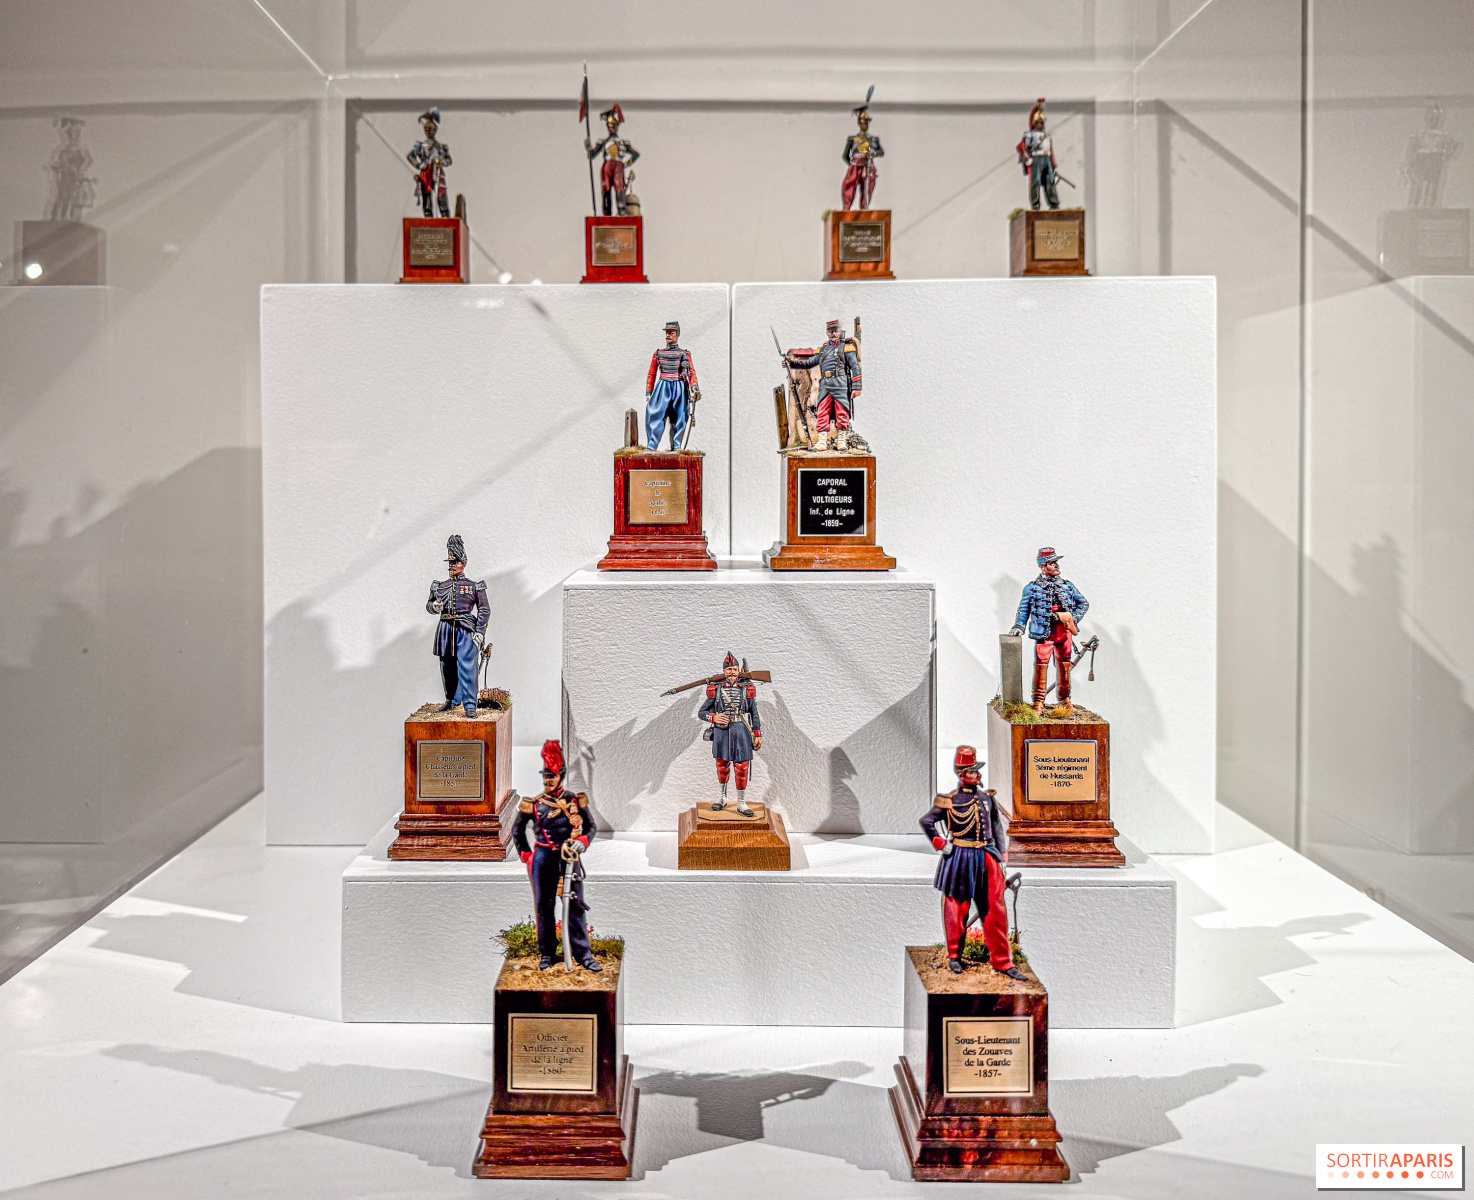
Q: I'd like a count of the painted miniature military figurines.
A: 11